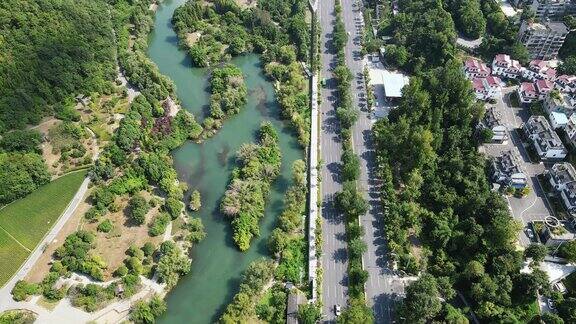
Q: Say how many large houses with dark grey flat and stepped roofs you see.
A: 4